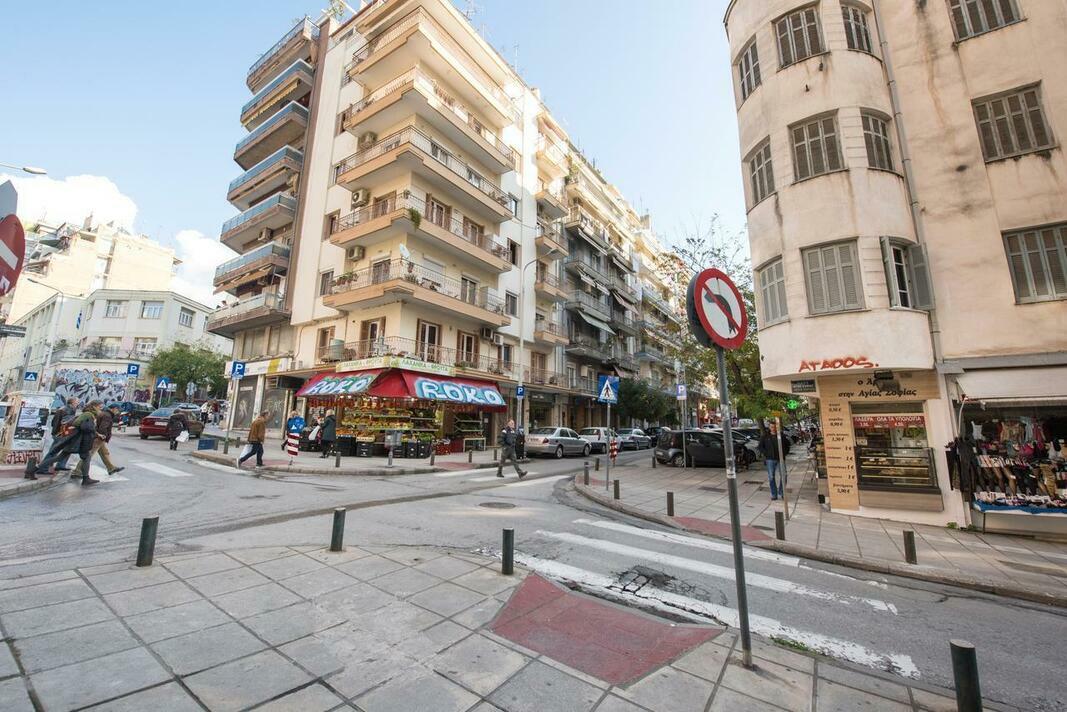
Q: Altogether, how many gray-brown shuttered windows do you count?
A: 12